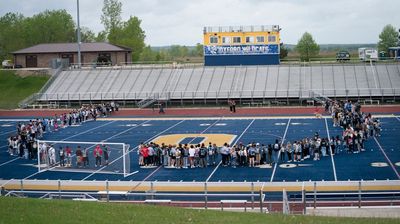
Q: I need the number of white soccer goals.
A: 1